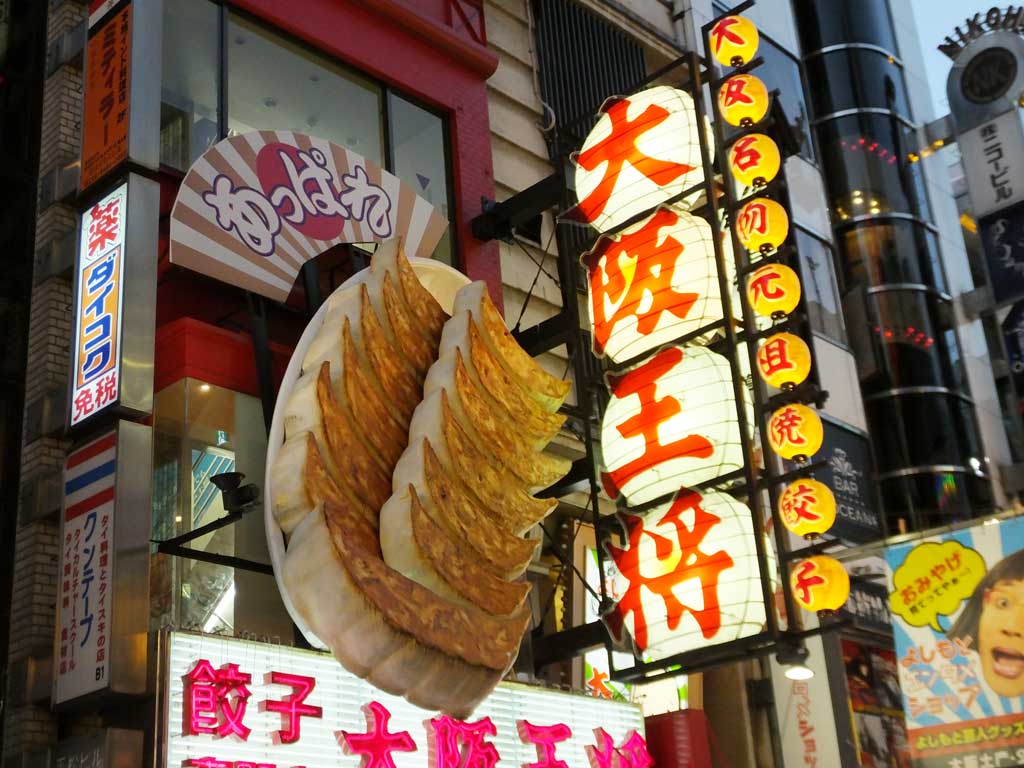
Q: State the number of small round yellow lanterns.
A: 9